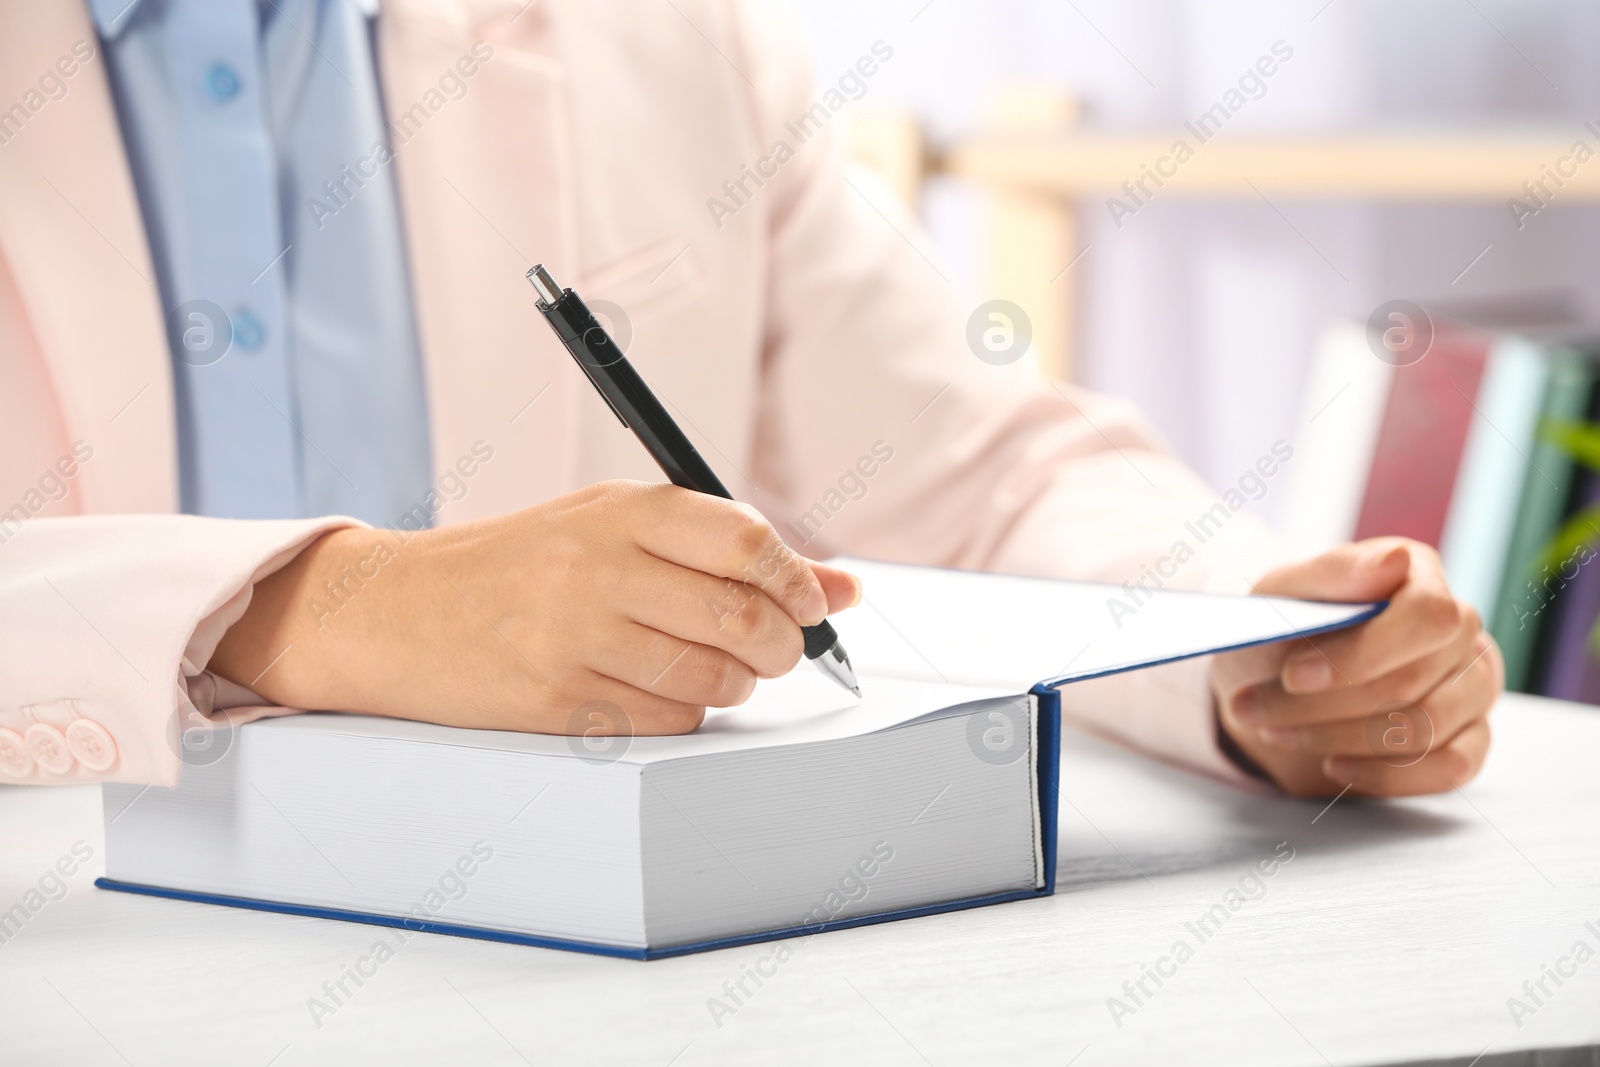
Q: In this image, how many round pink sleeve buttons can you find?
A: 3